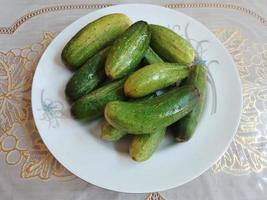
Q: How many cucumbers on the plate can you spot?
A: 11